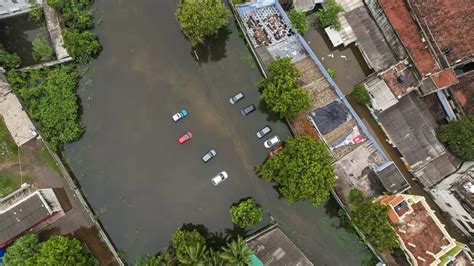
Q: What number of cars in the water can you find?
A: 9